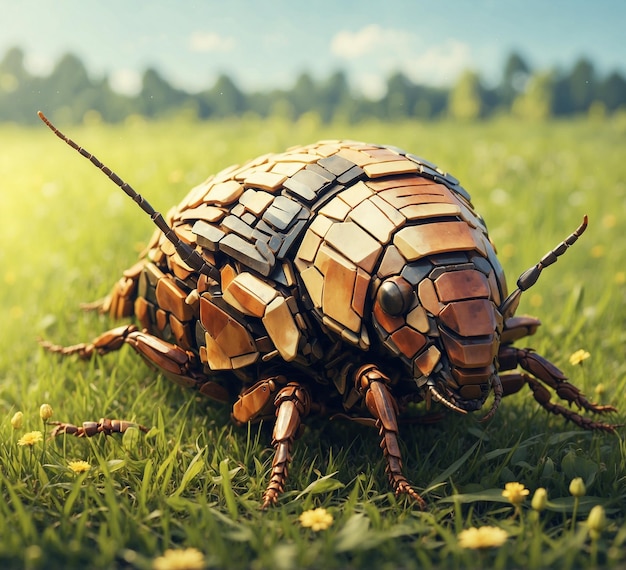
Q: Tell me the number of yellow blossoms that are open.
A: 7